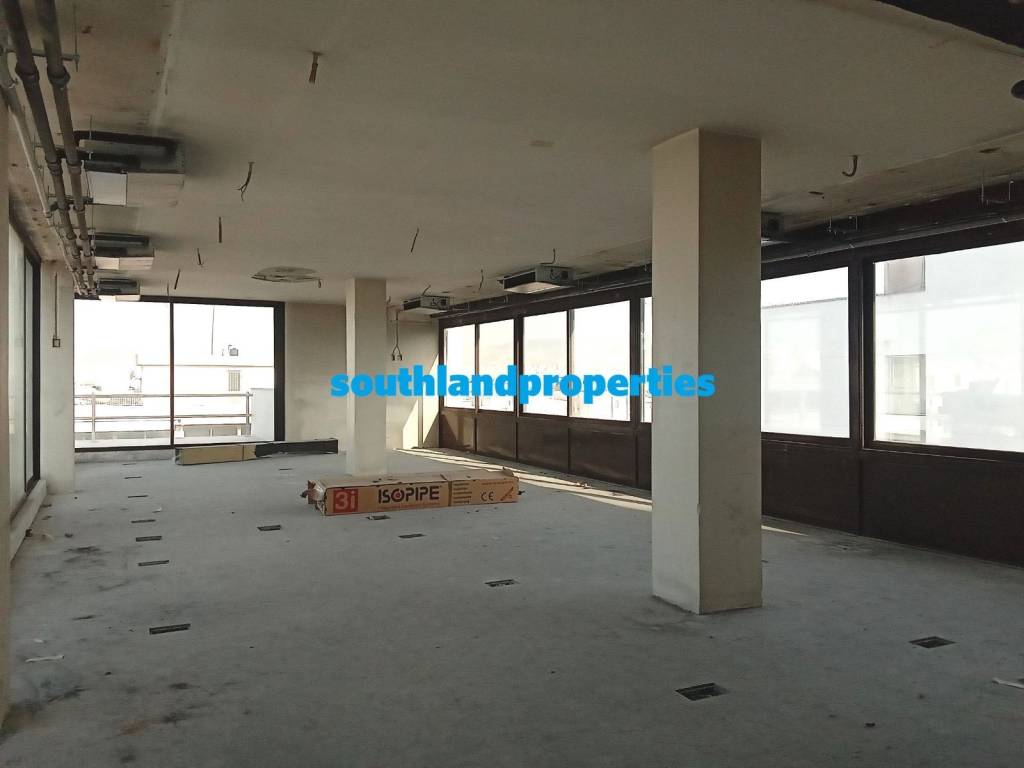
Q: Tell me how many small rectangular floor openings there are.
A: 14